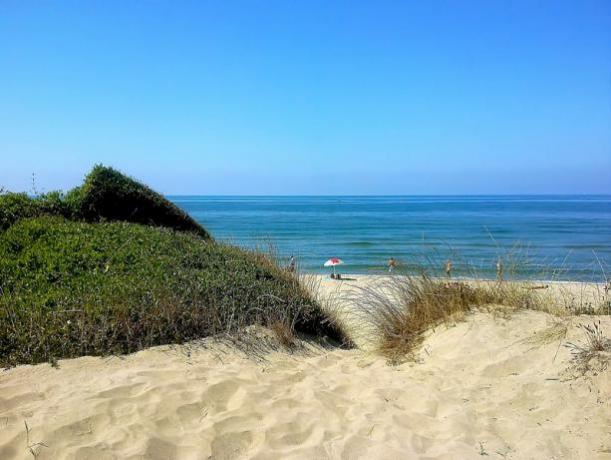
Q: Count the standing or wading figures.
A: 4